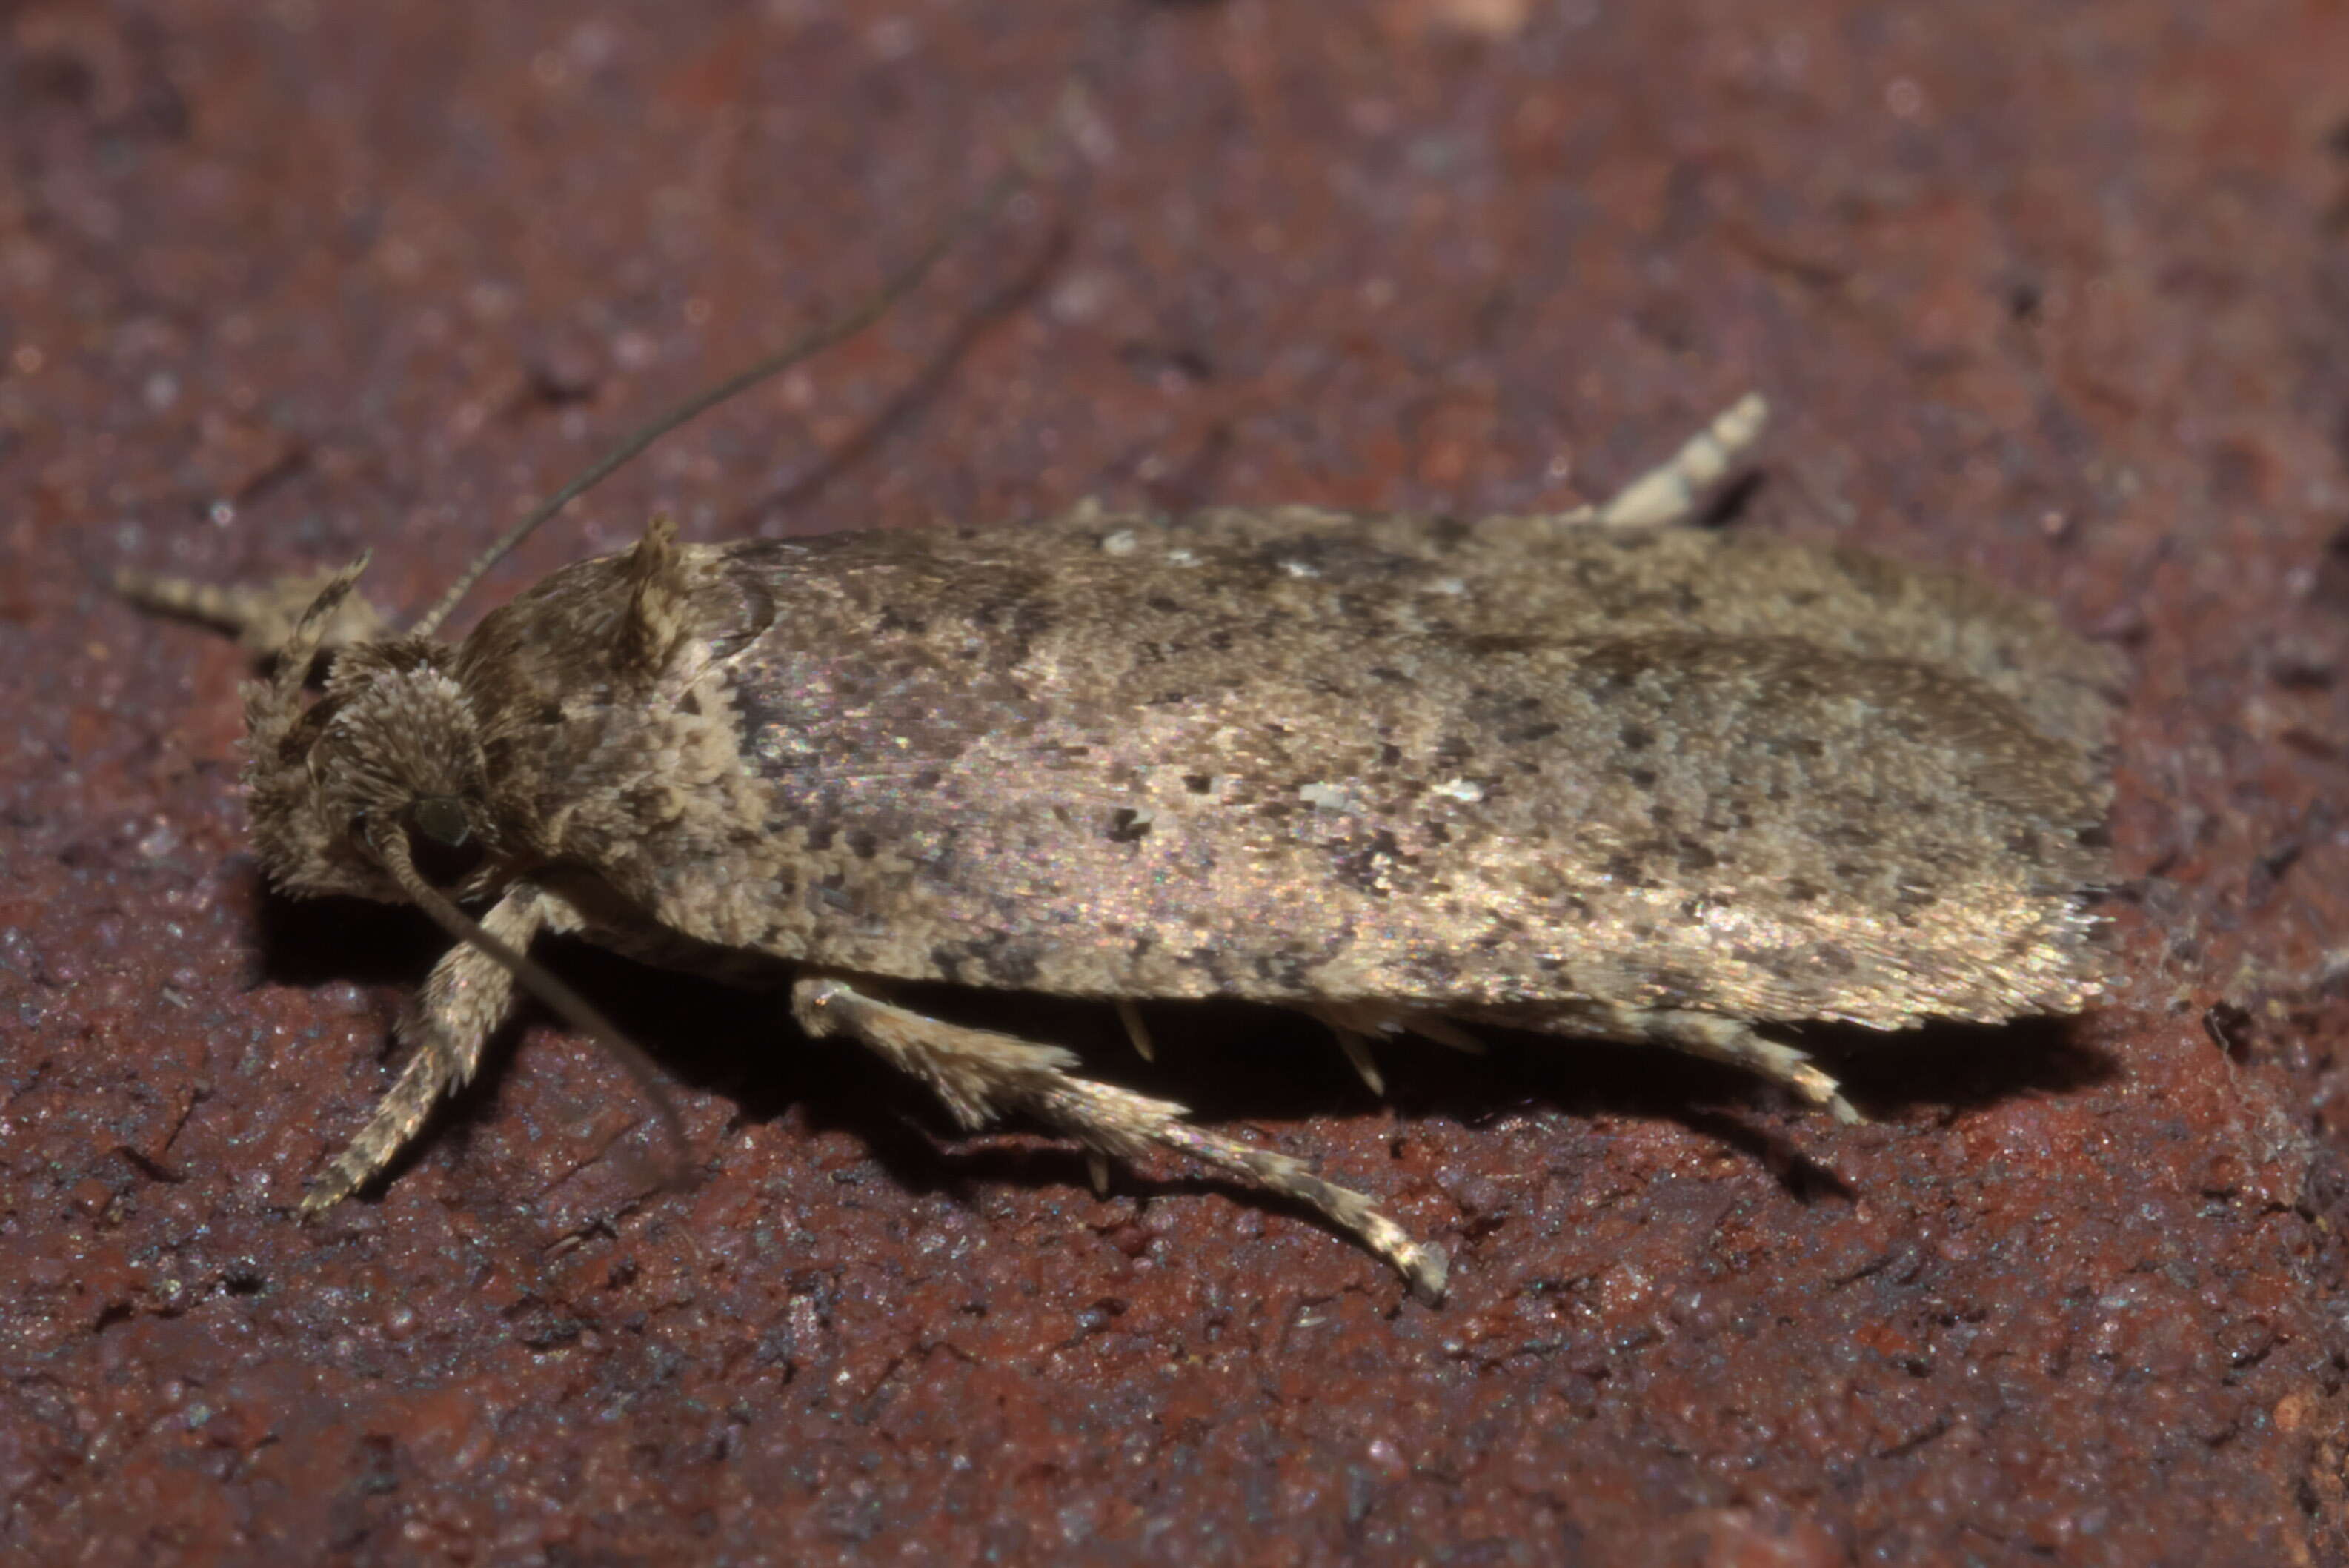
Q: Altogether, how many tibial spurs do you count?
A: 4